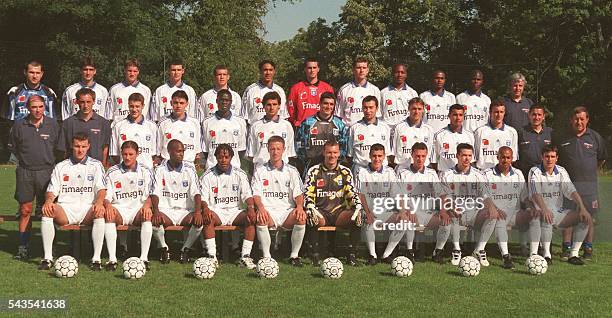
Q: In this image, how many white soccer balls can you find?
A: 8